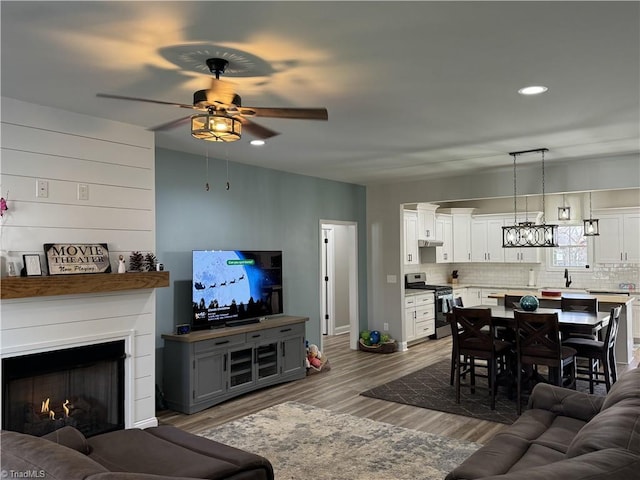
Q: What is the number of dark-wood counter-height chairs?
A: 6